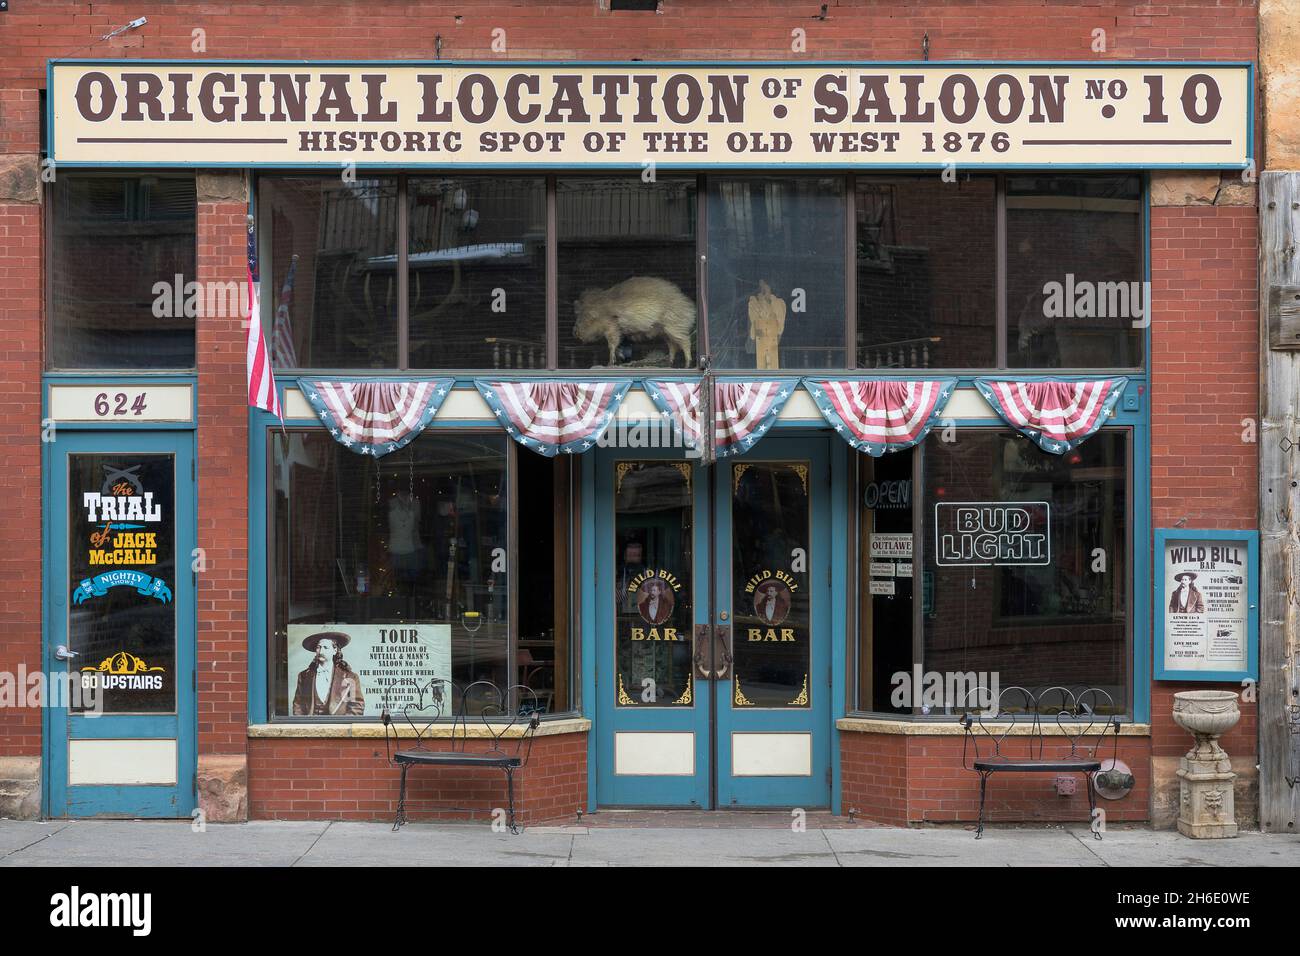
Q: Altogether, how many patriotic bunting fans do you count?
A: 5